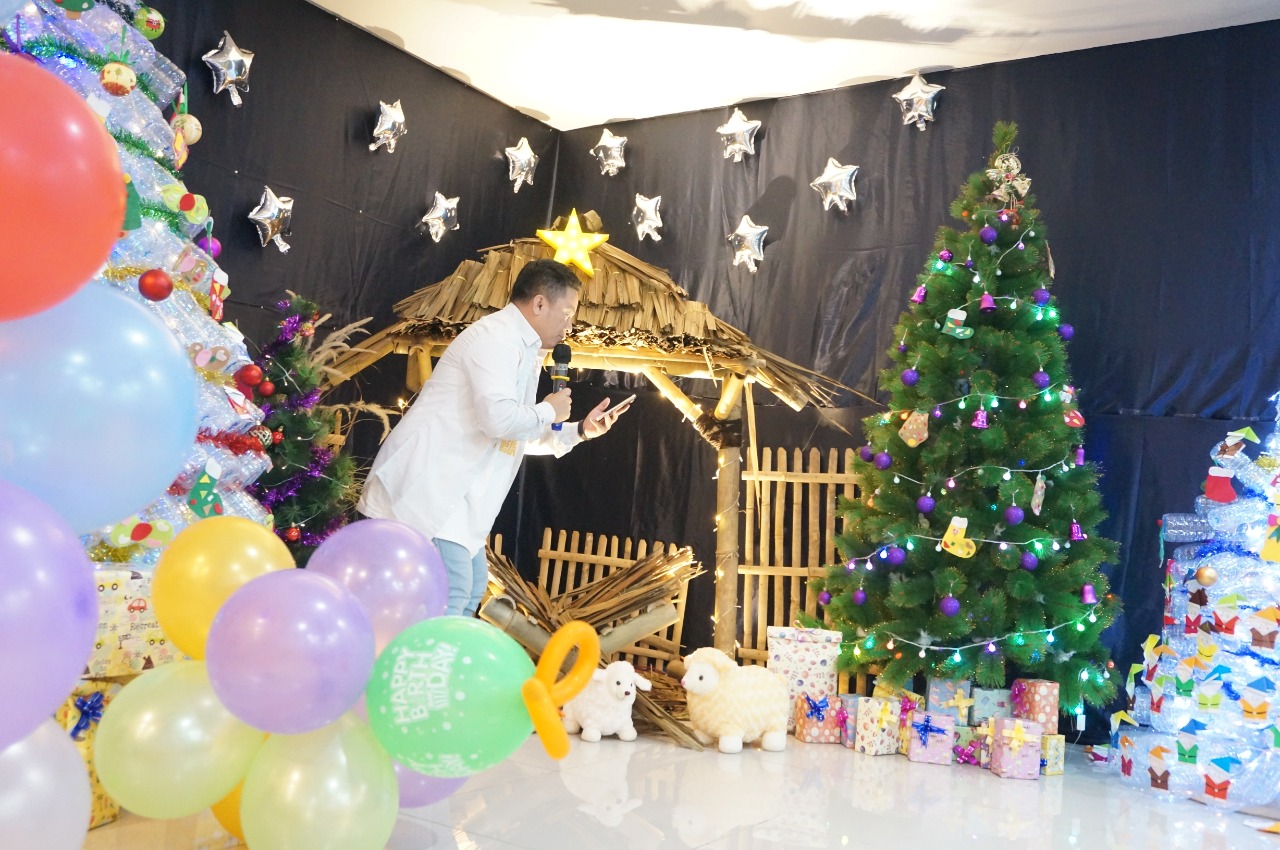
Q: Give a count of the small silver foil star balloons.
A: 11